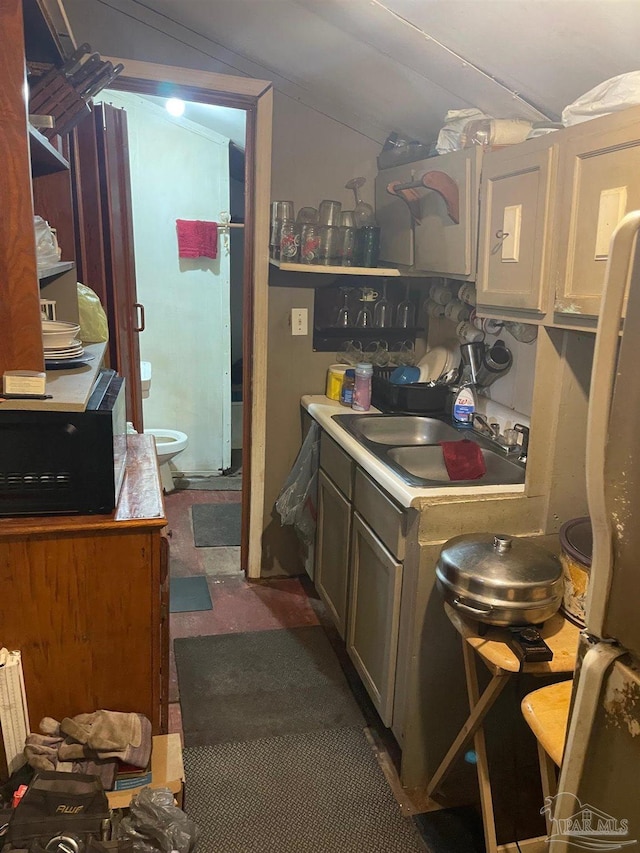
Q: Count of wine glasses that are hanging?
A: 4